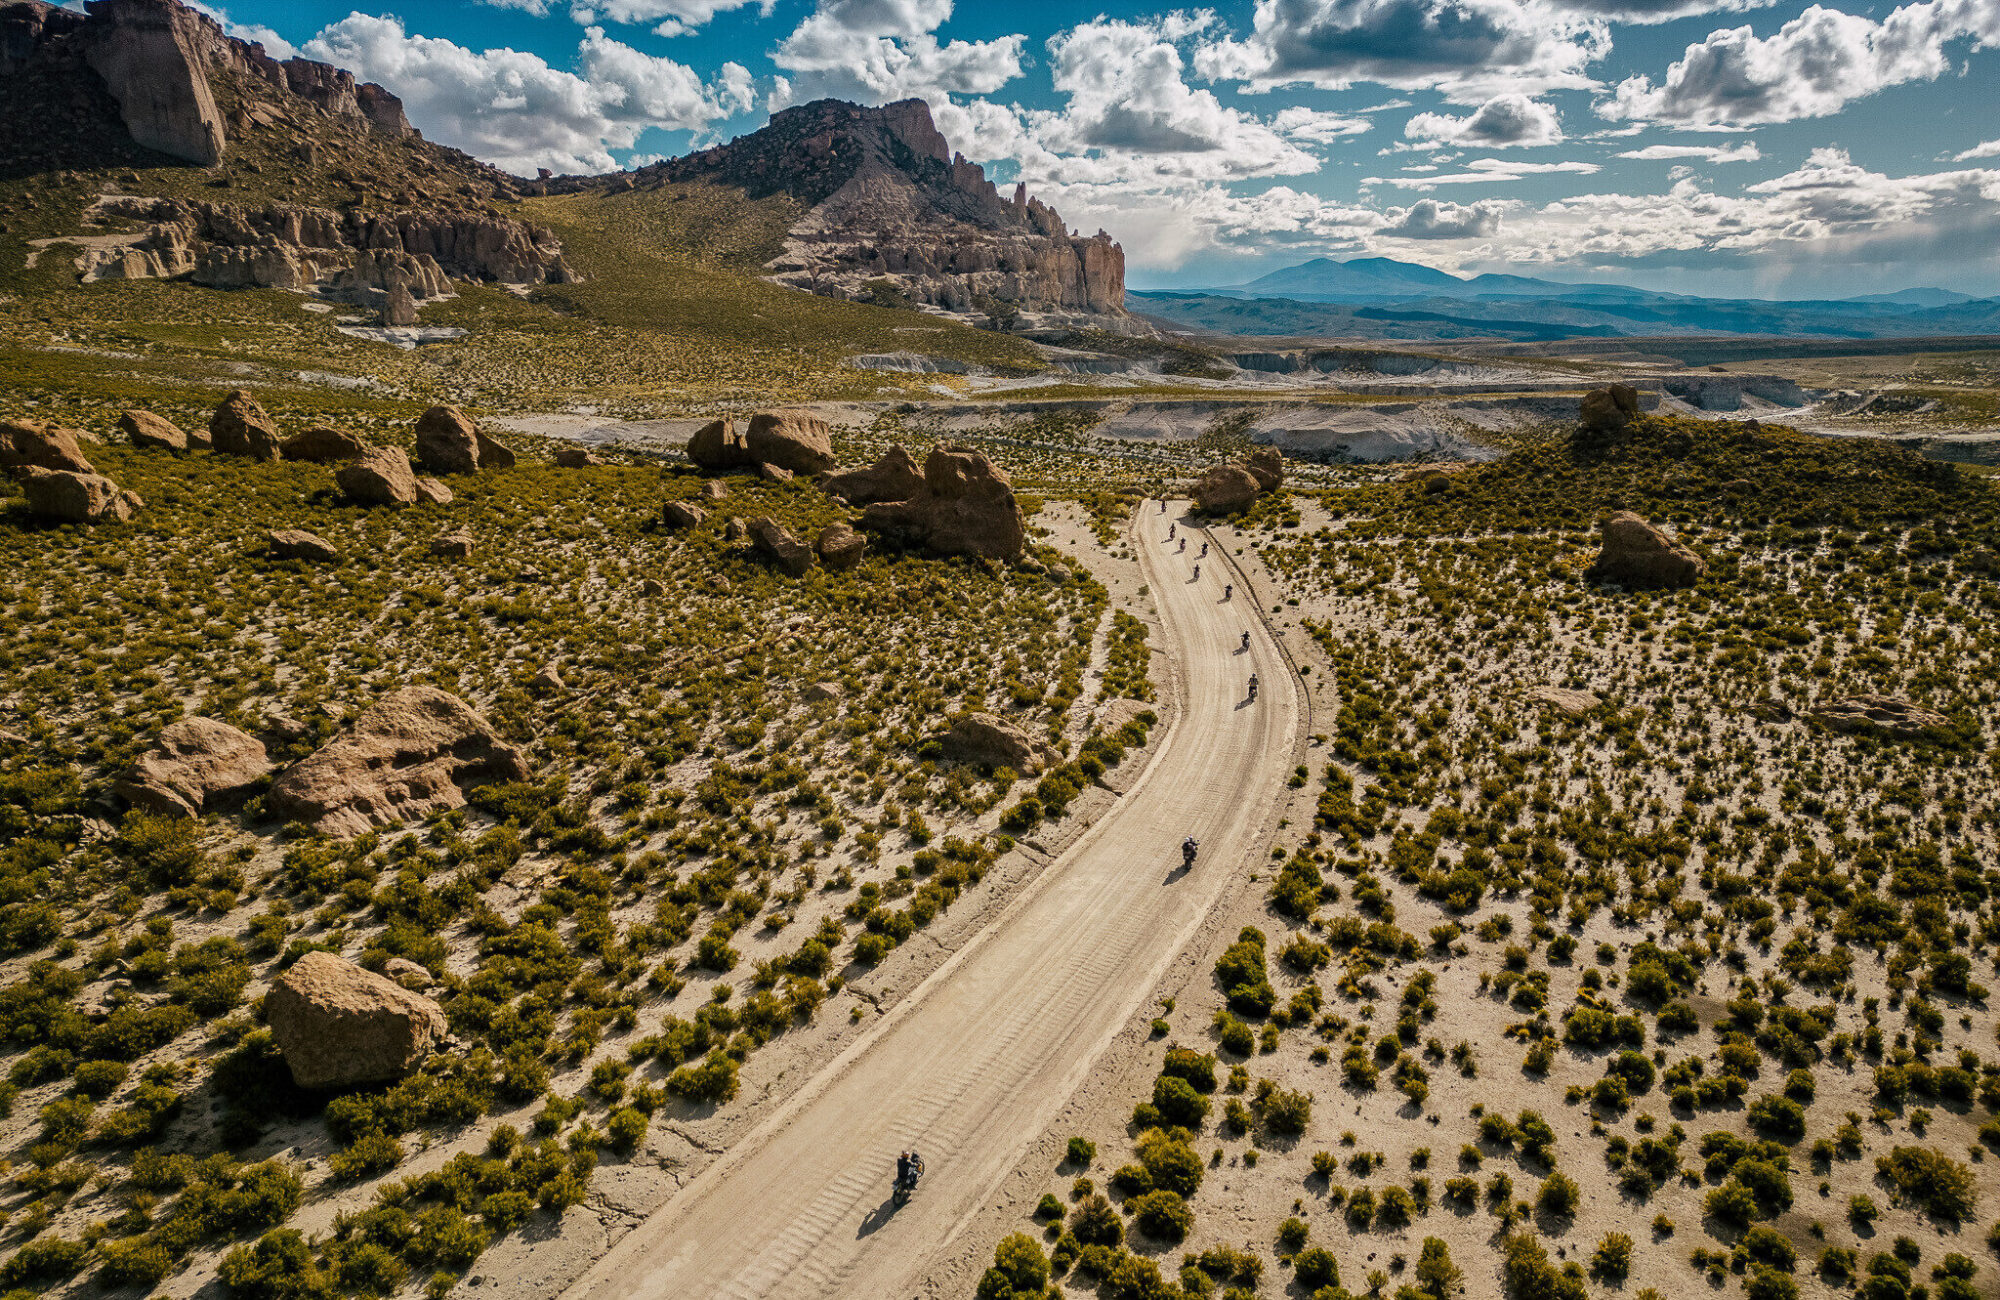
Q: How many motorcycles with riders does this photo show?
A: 10